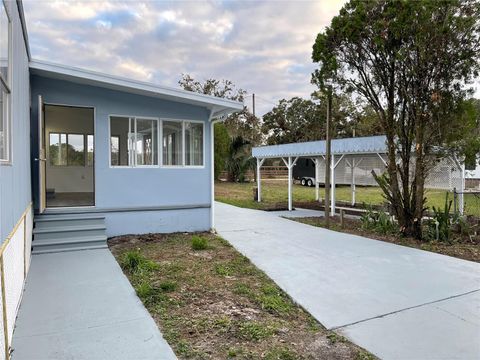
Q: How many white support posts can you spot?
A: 6